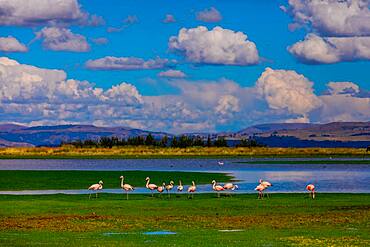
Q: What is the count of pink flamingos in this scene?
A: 12